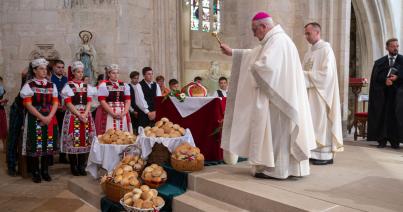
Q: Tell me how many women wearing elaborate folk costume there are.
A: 3